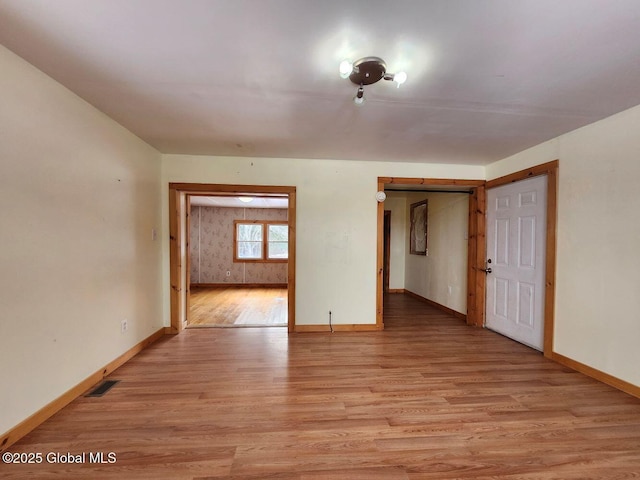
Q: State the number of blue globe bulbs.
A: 0